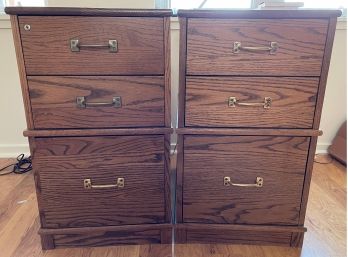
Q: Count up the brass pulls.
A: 6